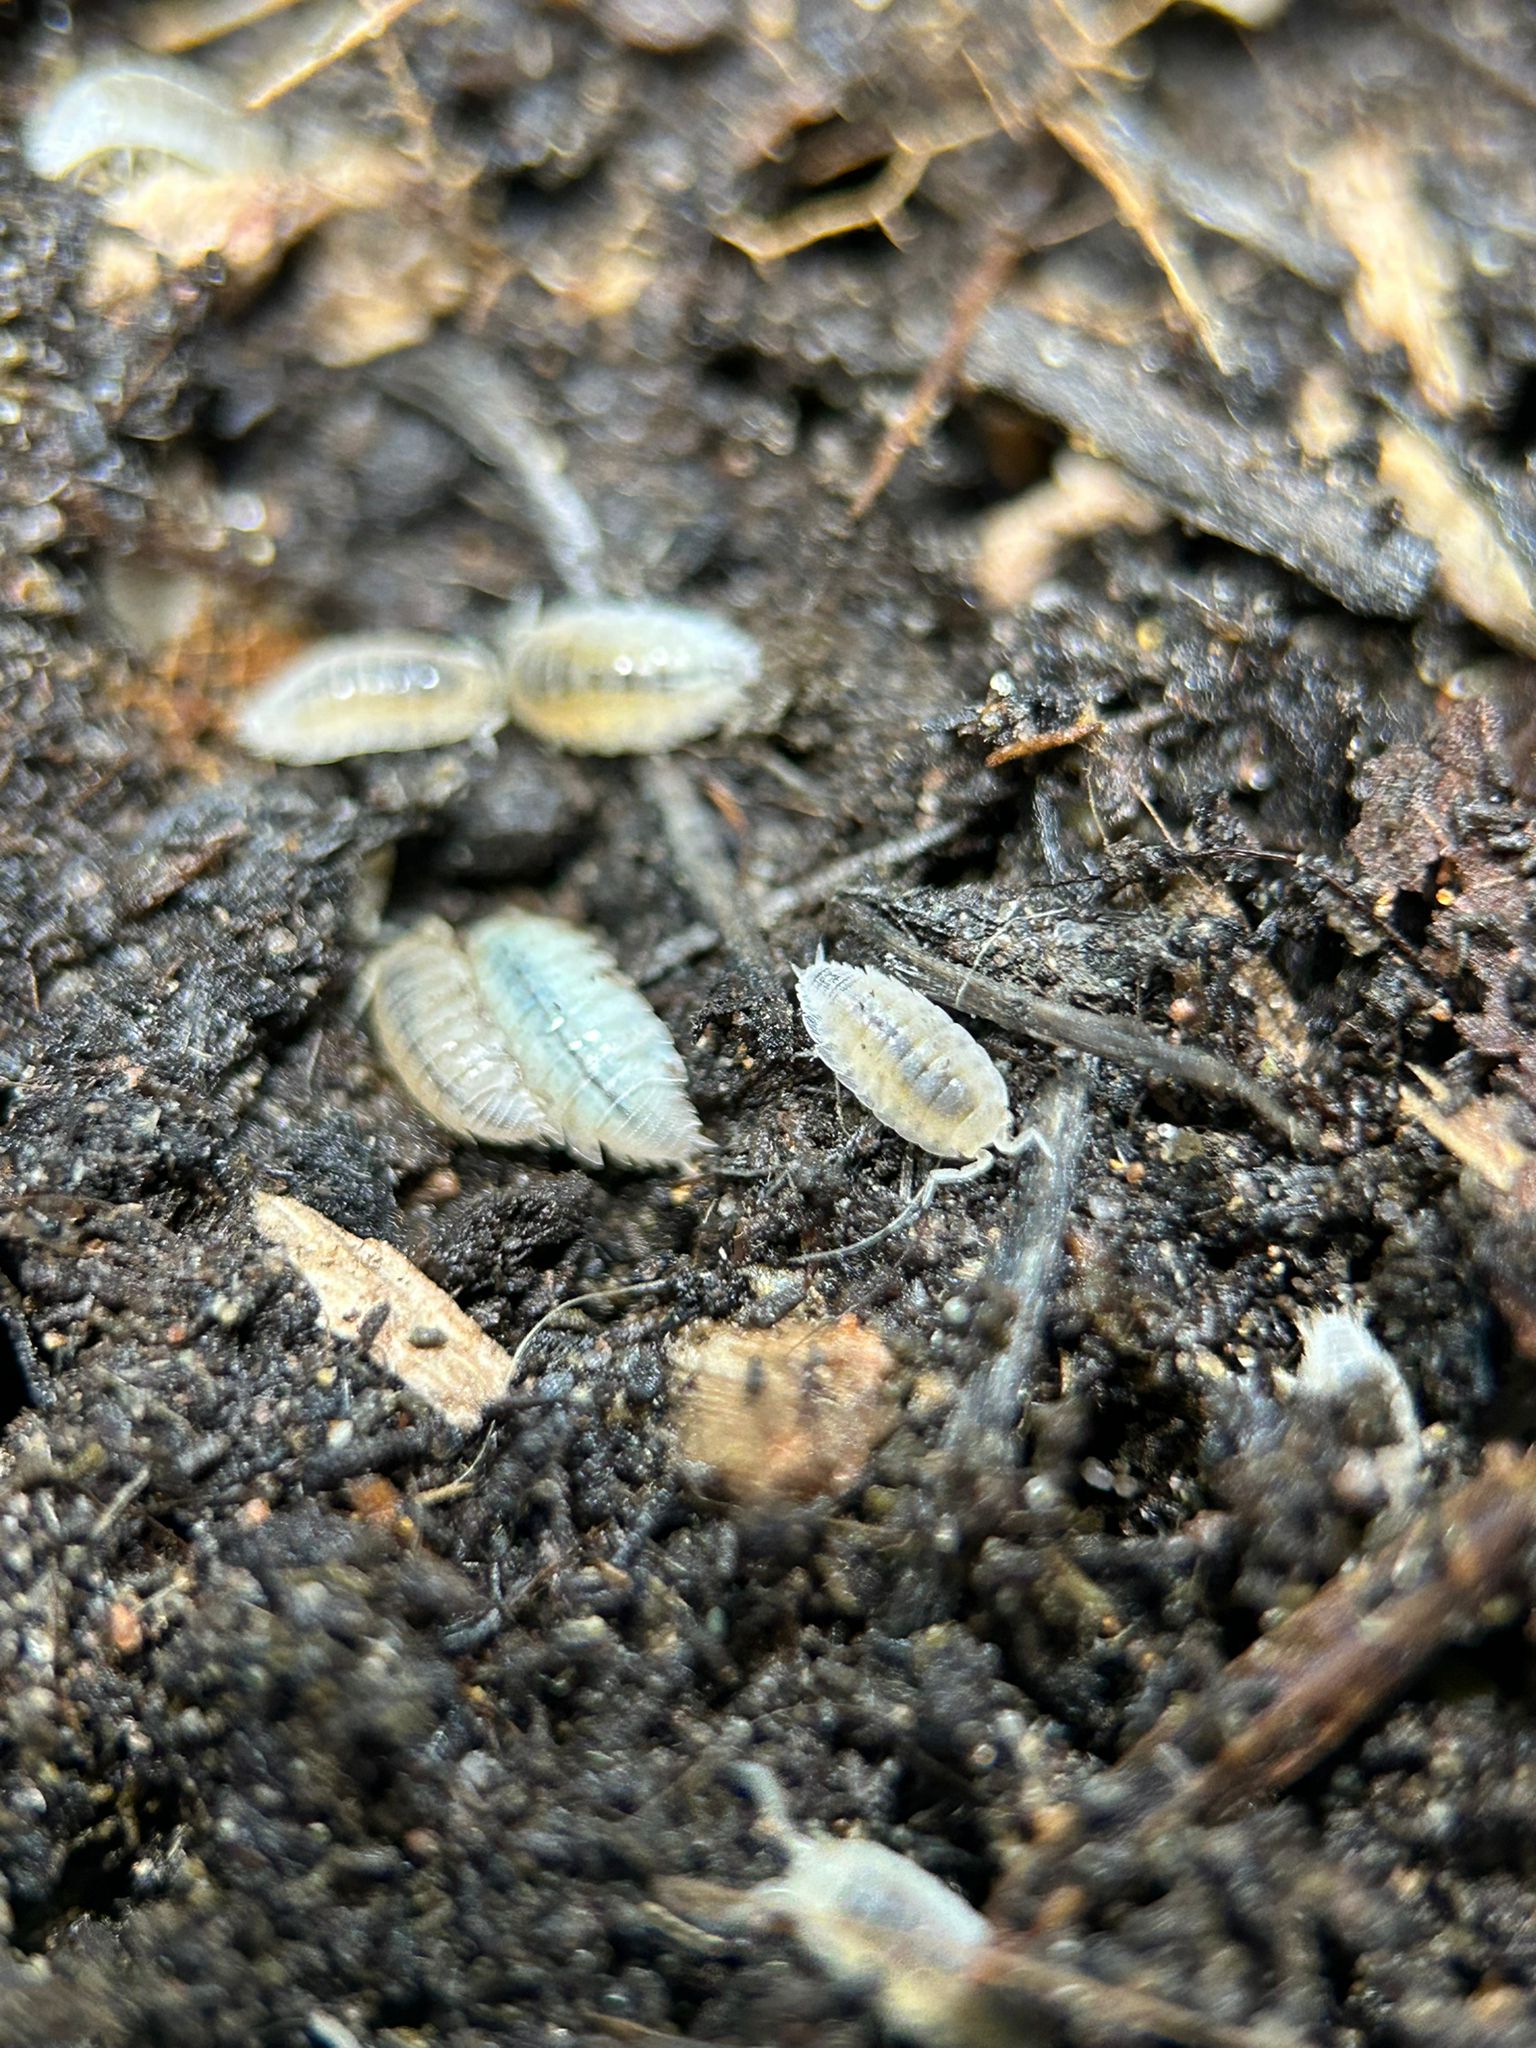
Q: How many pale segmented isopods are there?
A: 8